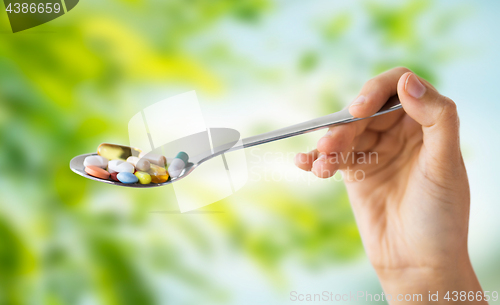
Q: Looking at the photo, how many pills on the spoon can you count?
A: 11